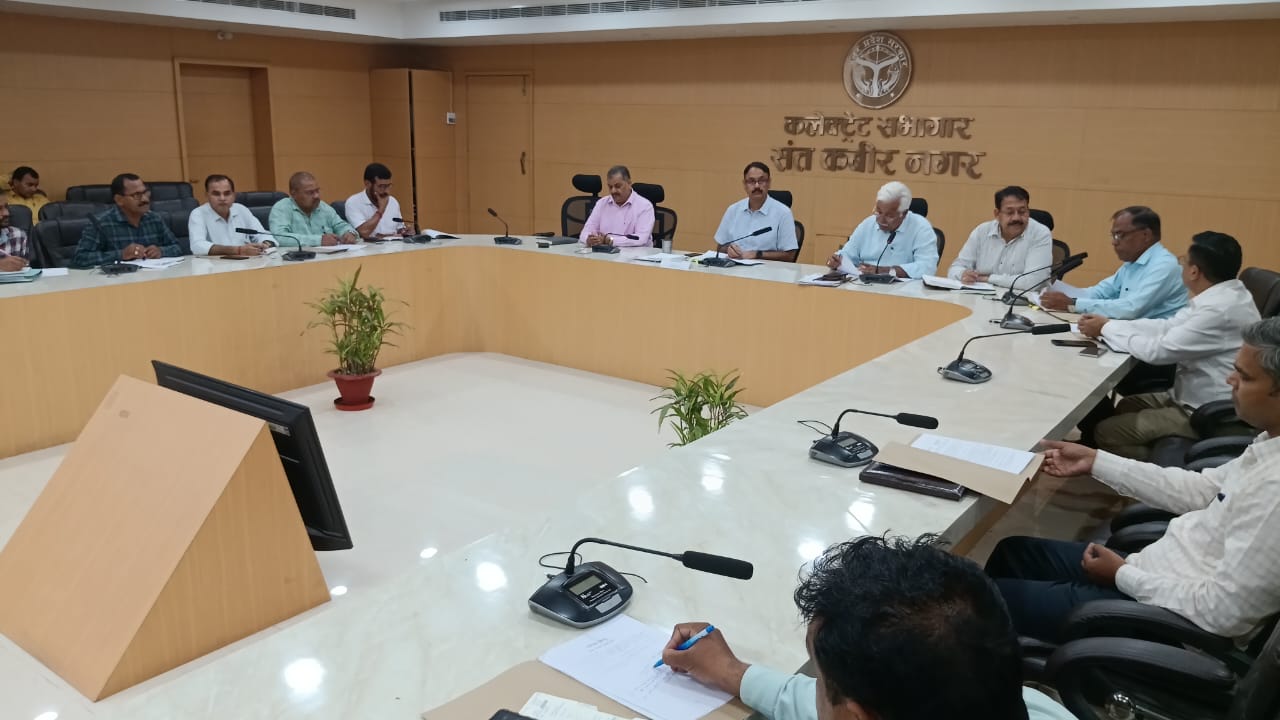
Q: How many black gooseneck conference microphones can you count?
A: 12